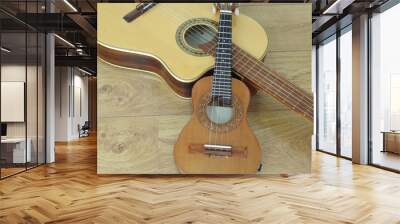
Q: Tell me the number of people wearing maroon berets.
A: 0